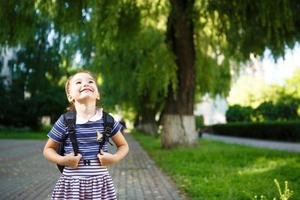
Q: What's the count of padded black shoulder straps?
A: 2